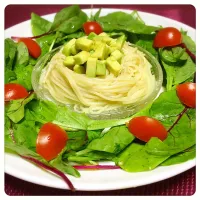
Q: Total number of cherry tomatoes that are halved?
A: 7